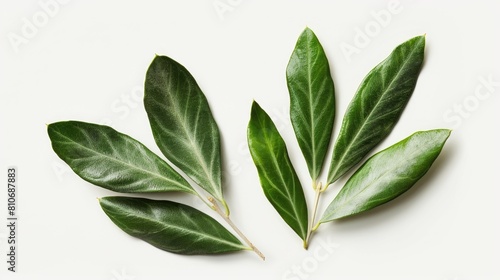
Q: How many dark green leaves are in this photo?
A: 7